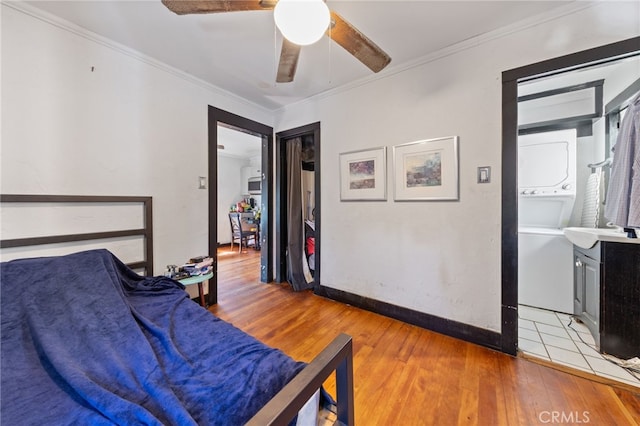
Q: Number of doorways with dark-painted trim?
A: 3